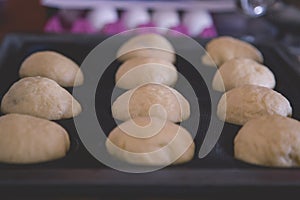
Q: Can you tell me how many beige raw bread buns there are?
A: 11